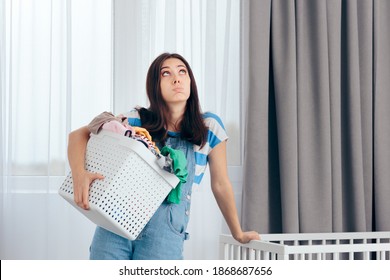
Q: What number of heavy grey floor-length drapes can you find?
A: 1